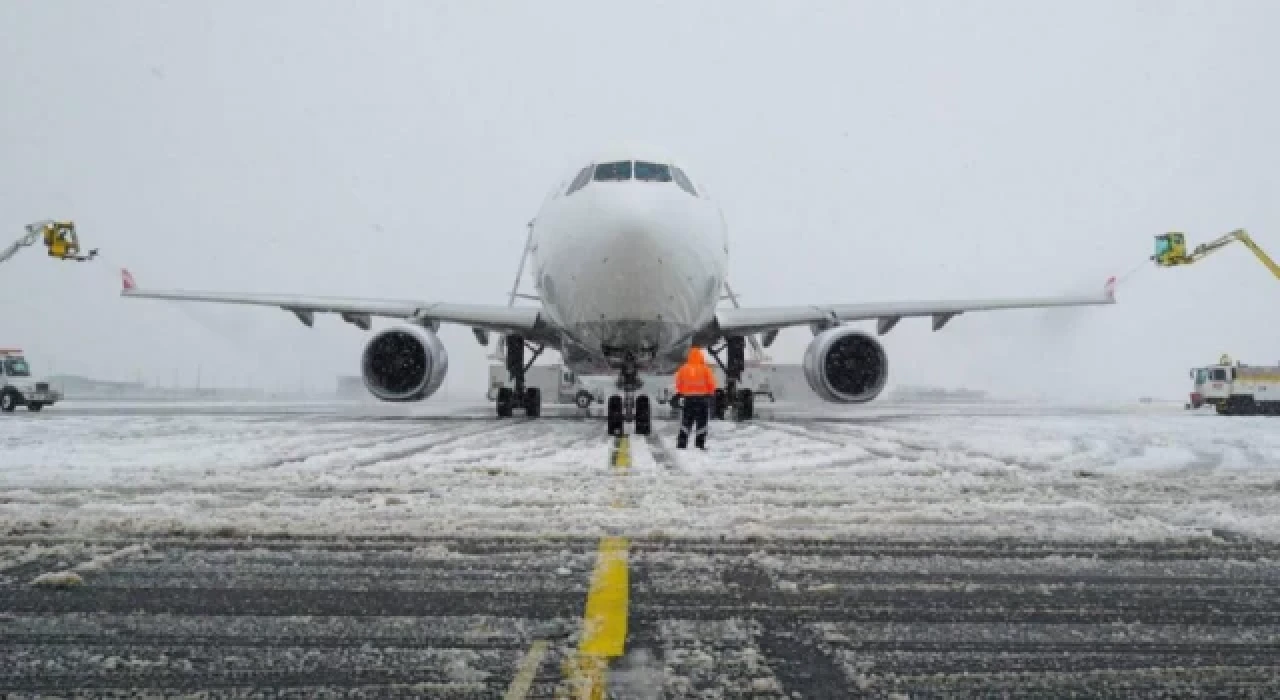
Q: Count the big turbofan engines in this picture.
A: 2